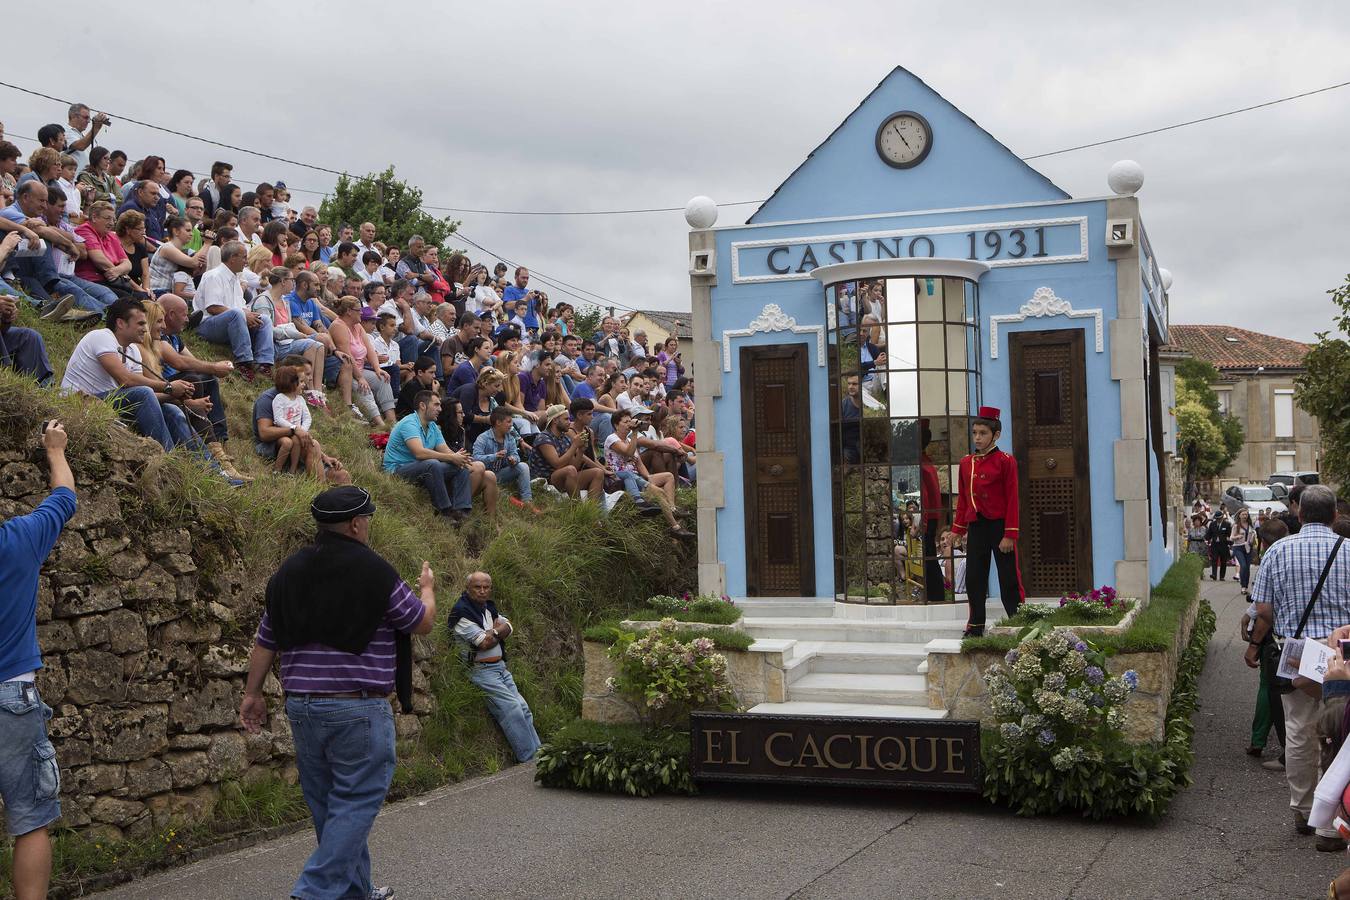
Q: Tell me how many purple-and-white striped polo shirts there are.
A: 1